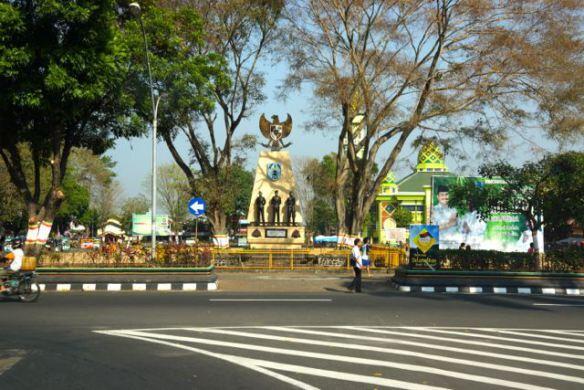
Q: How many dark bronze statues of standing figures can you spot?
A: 3